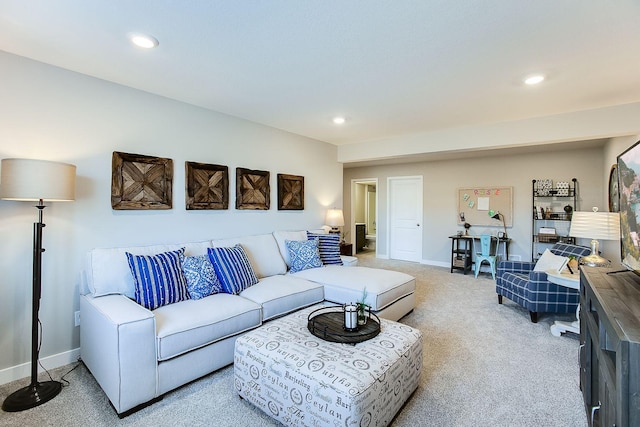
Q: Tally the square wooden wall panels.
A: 4